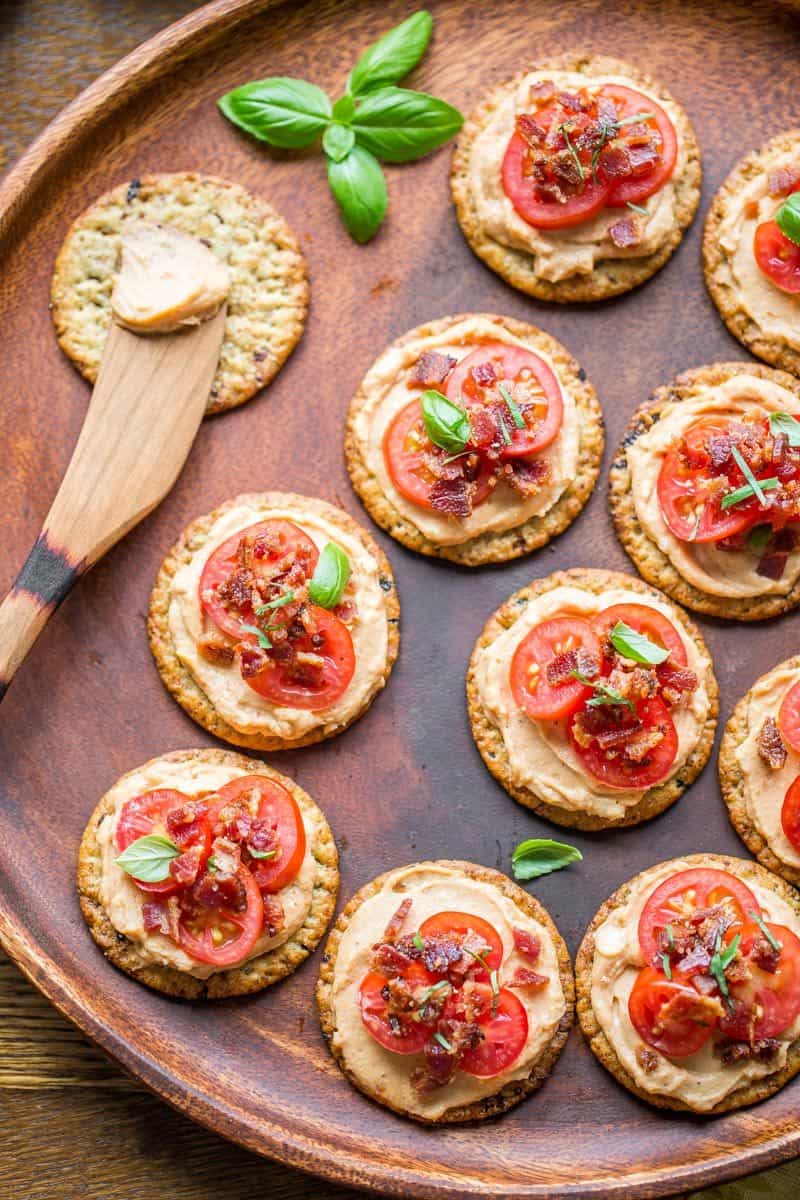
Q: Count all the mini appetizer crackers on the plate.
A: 11